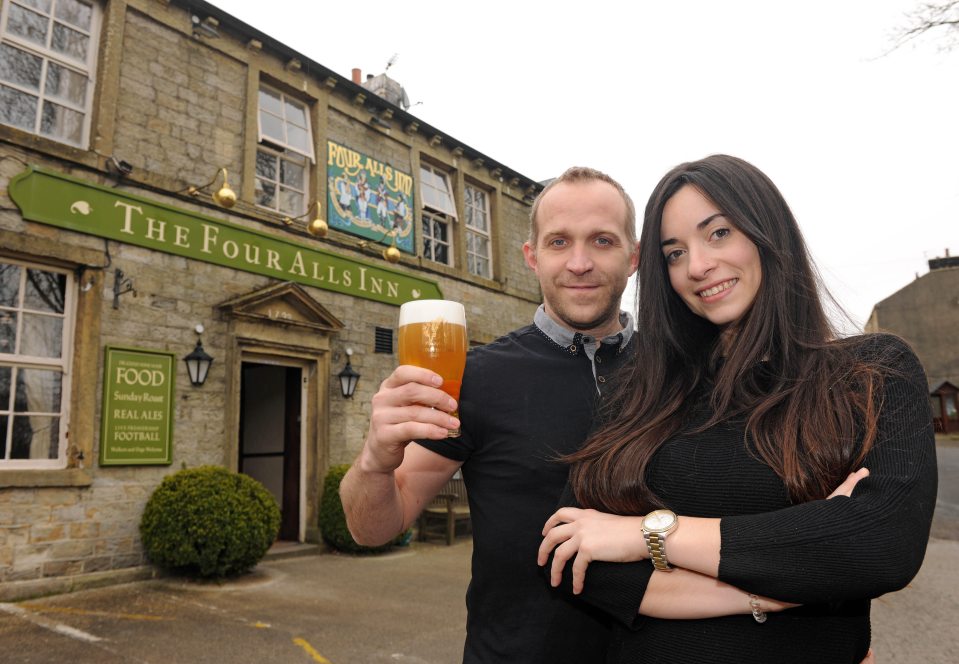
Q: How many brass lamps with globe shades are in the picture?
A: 3